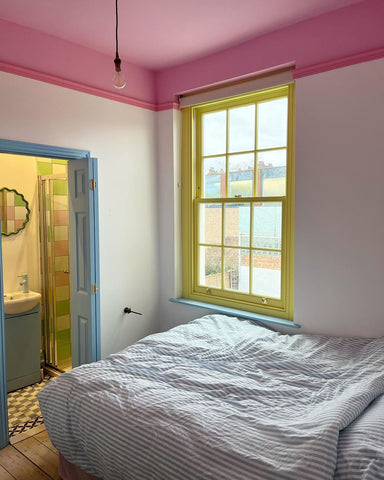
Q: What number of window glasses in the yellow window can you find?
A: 12